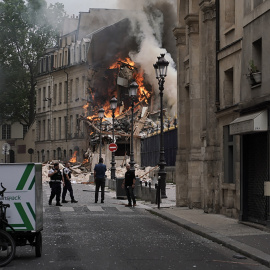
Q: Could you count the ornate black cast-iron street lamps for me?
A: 4